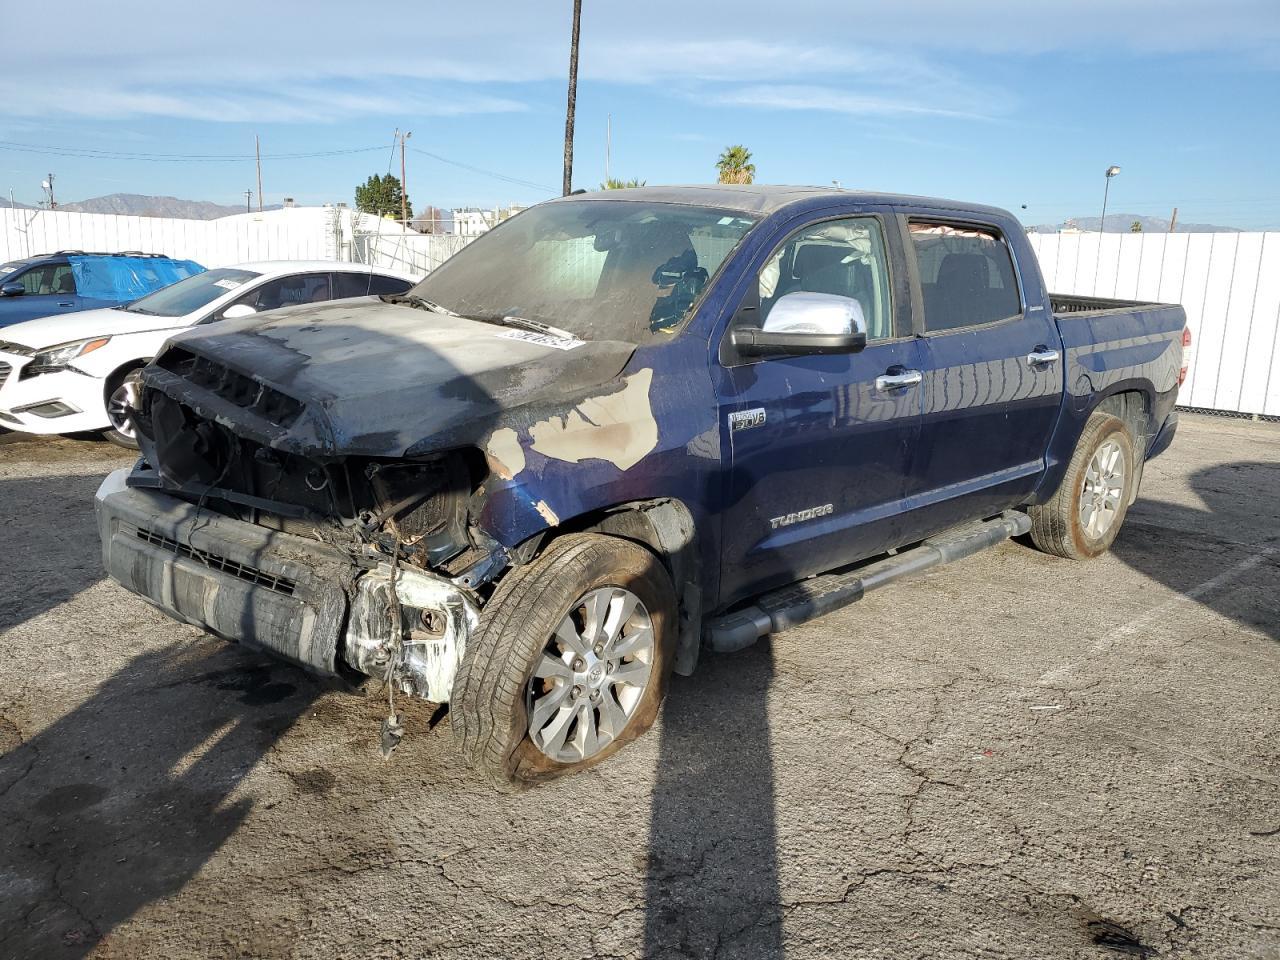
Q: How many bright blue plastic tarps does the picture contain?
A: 1